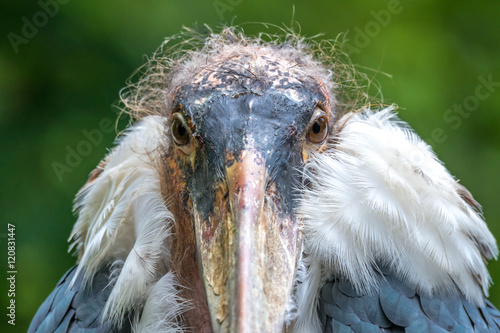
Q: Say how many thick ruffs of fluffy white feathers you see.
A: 2